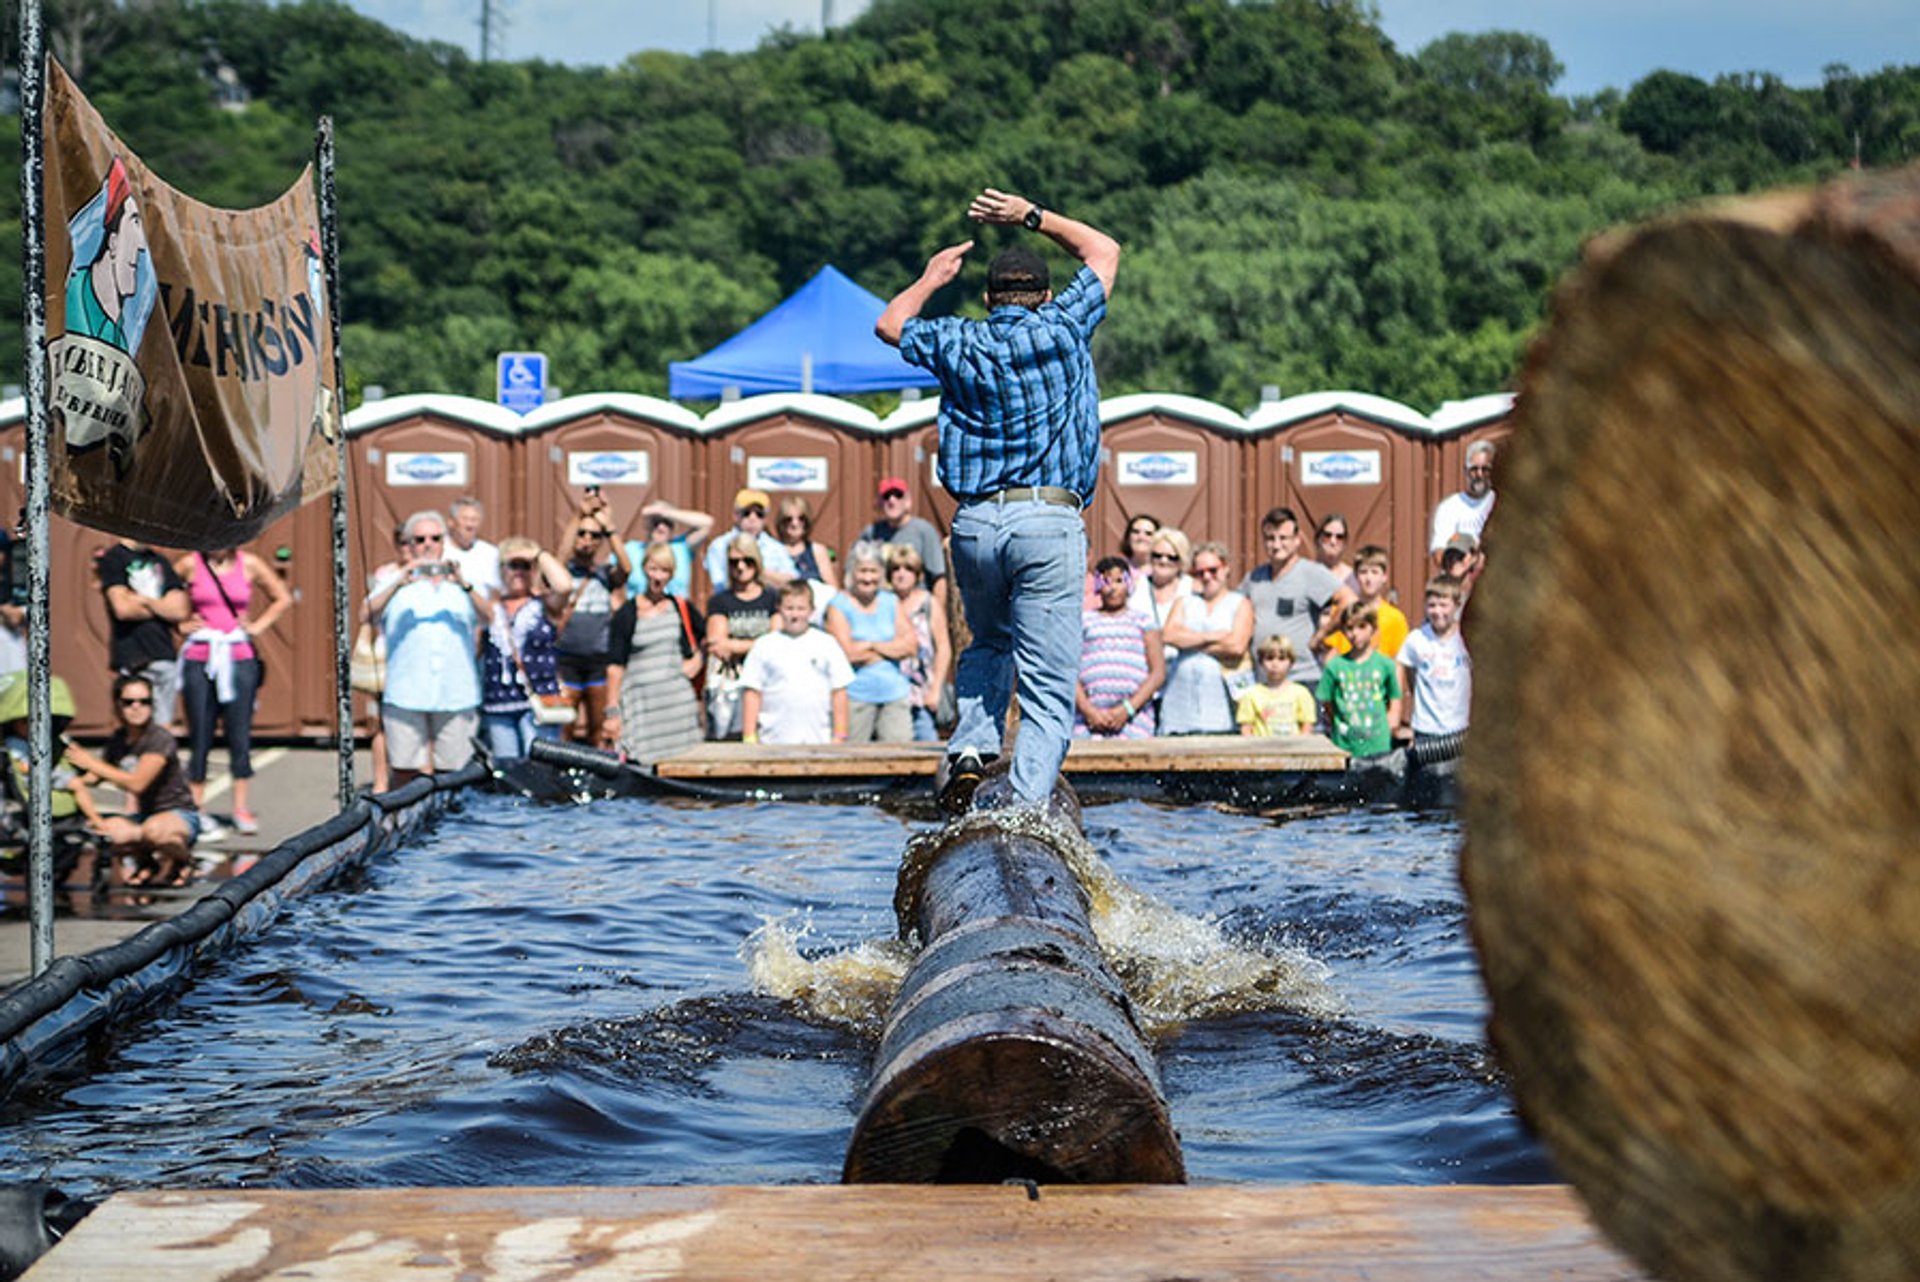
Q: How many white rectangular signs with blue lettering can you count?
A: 5